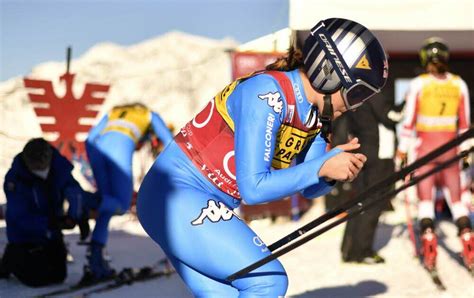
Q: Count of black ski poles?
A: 2